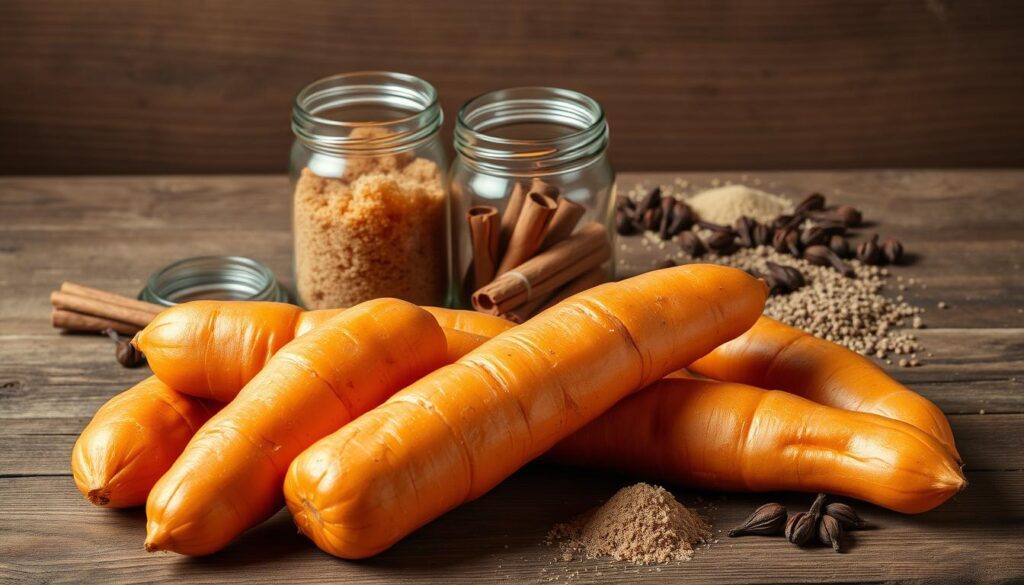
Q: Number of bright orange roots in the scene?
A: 6